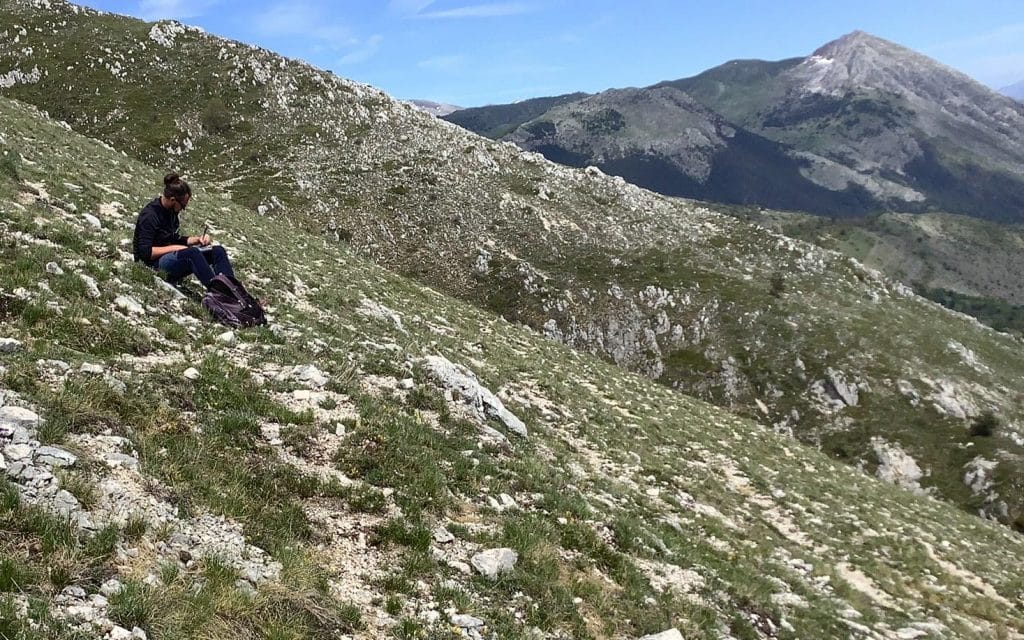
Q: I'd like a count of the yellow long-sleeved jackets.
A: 0